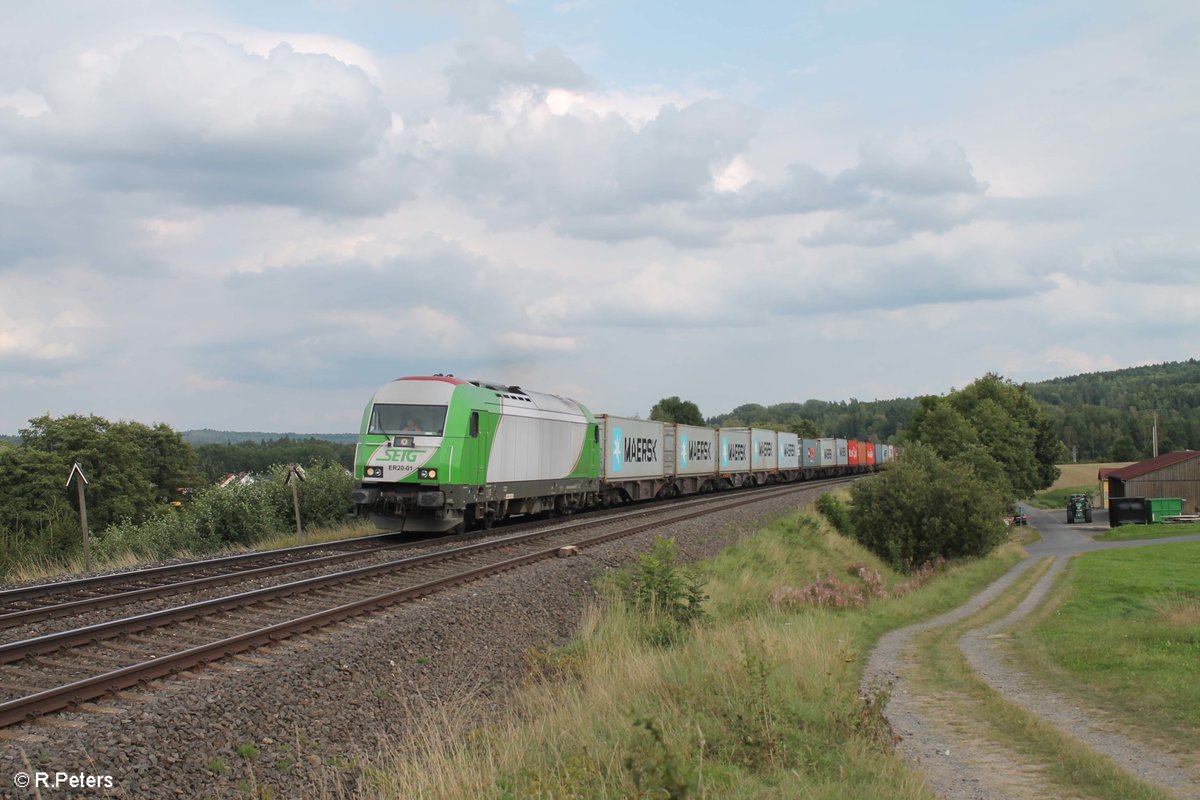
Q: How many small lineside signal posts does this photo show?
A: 2